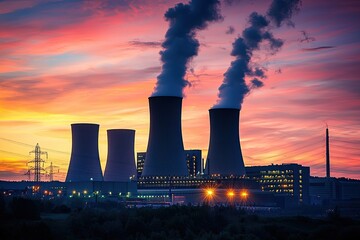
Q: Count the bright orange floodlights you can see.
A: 3